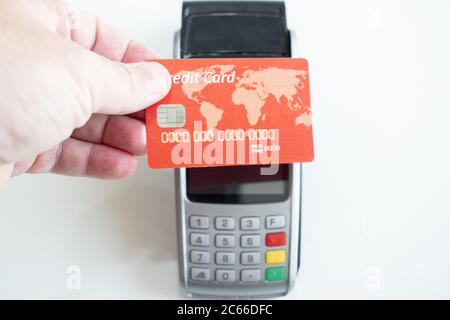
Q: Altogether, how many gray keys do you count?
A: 13